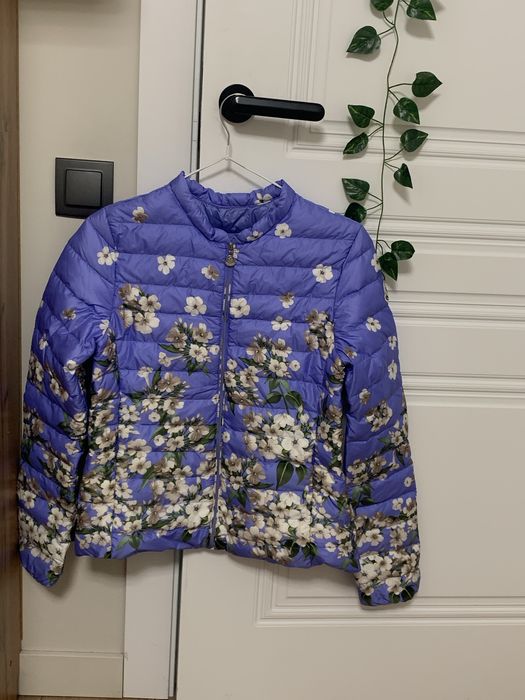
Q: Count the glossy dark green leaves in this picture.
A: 13